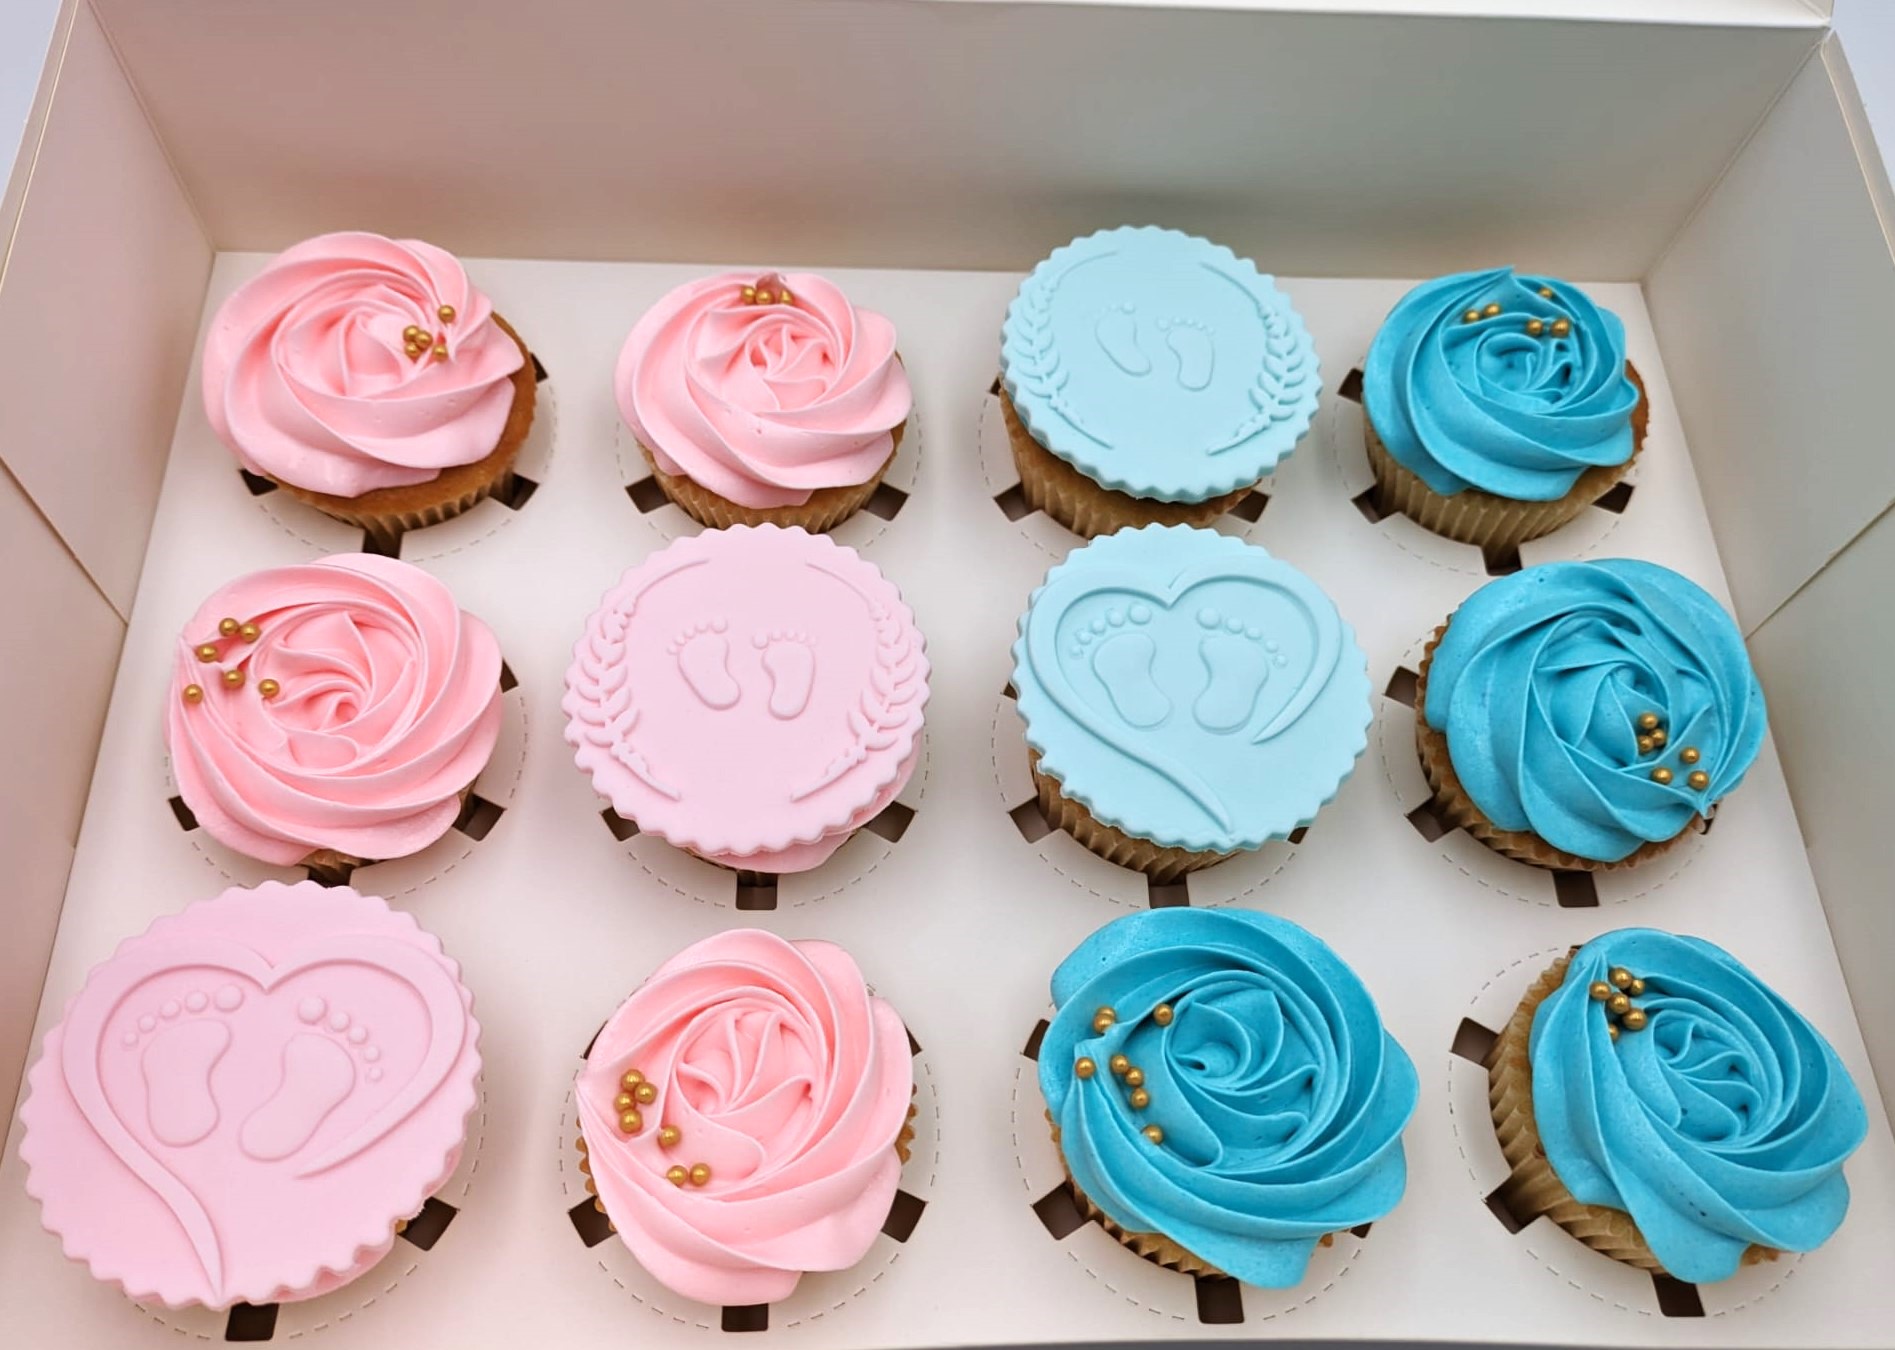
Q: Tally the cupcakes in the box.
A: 12